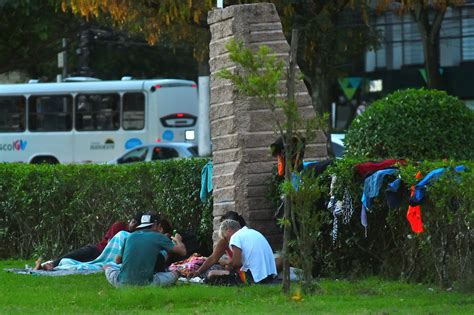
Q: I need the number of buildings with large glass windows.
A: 1